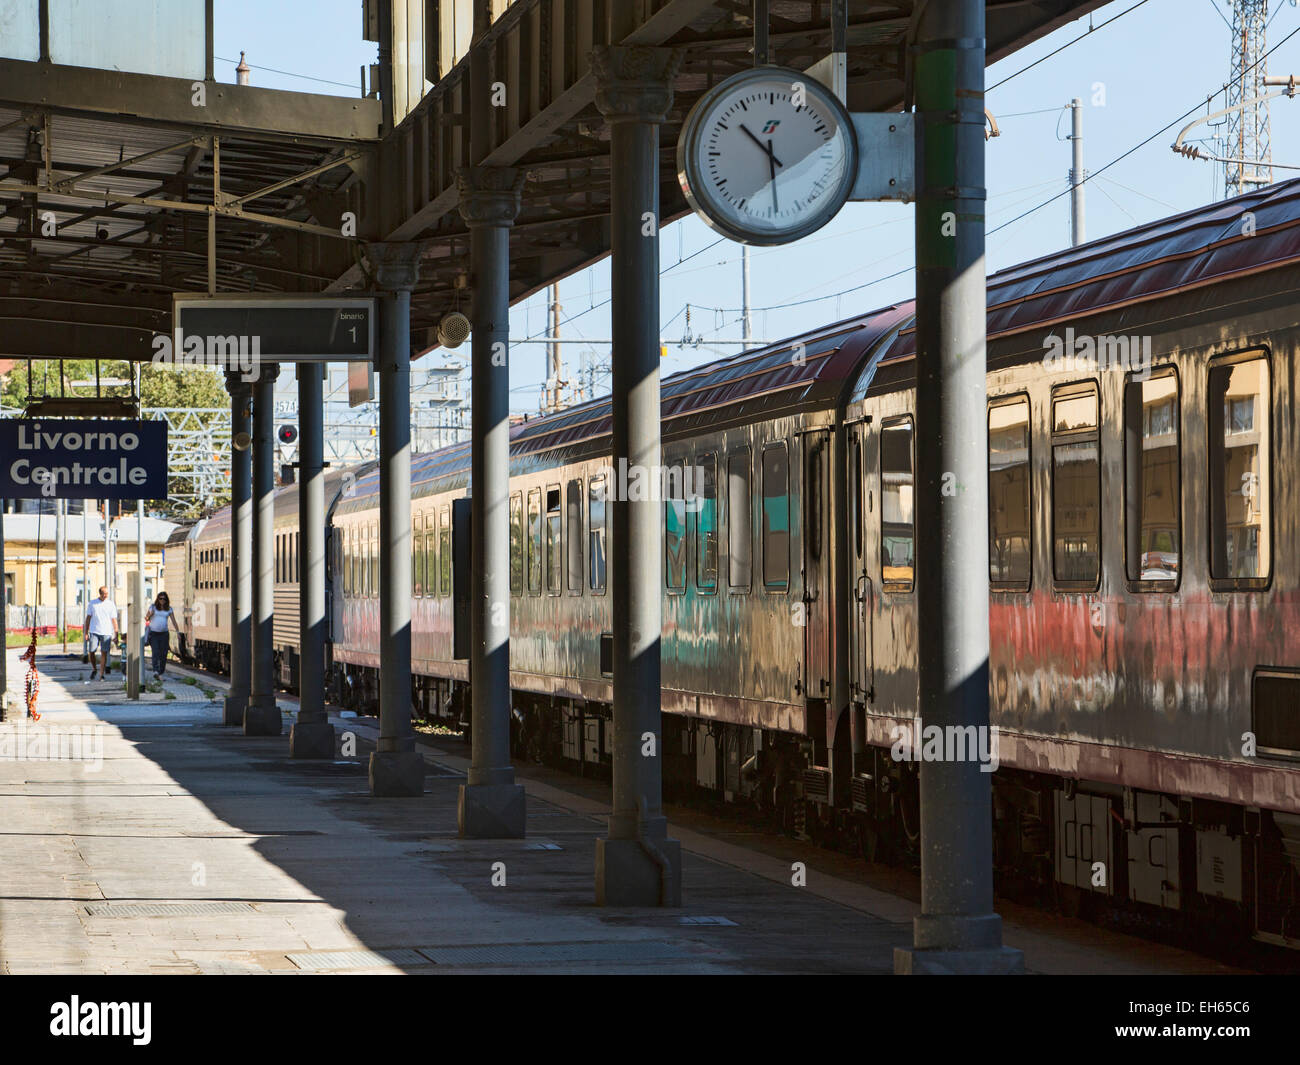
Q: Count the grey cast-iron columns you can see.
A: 7